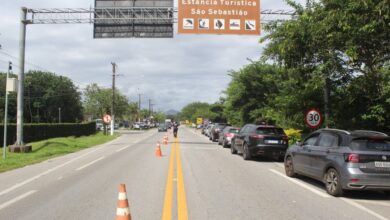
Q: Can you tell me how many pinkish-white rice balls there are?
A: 0